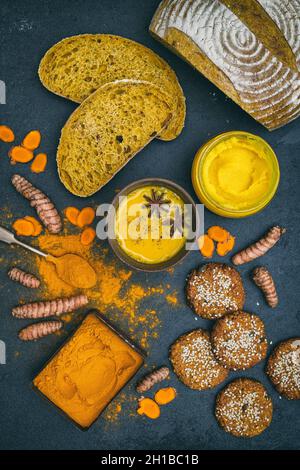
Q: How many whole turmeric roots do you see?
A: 7